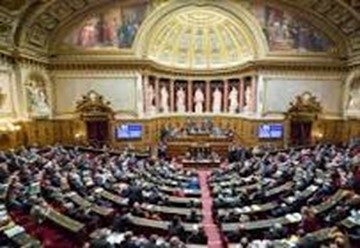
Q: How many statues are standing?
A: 7